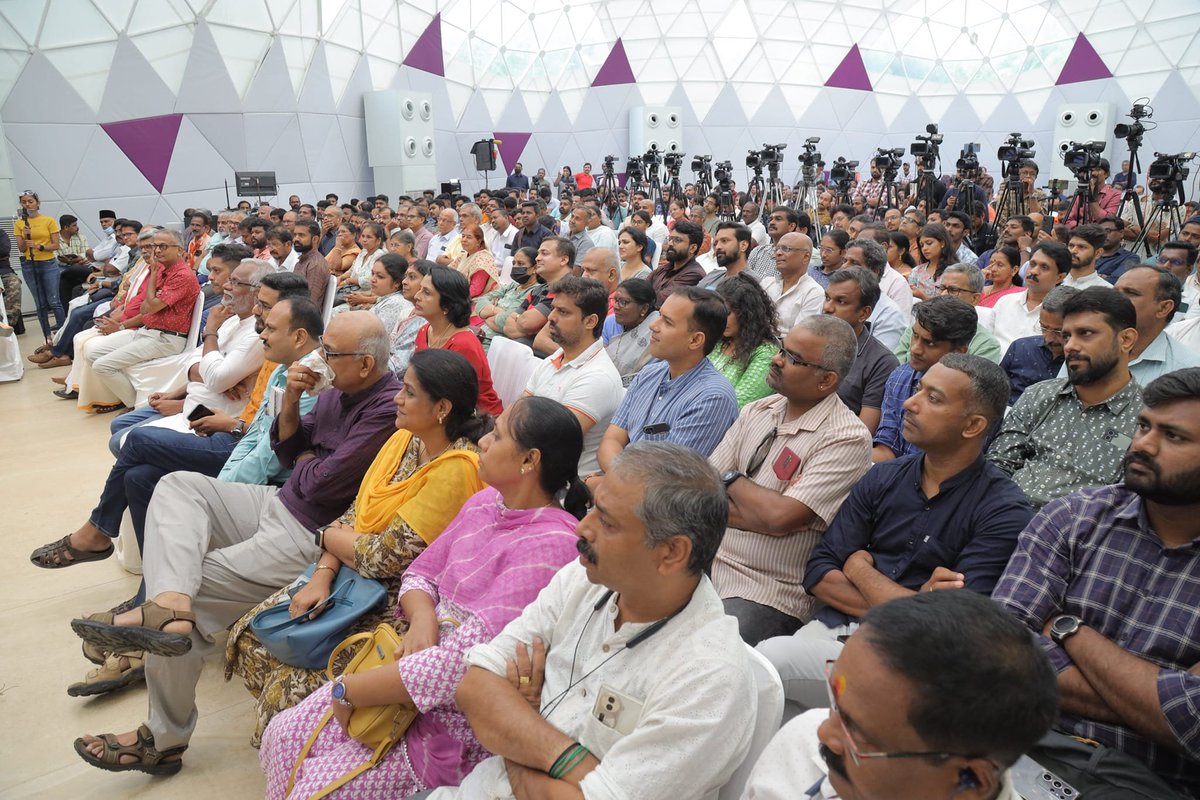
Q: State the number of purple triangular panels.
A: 6